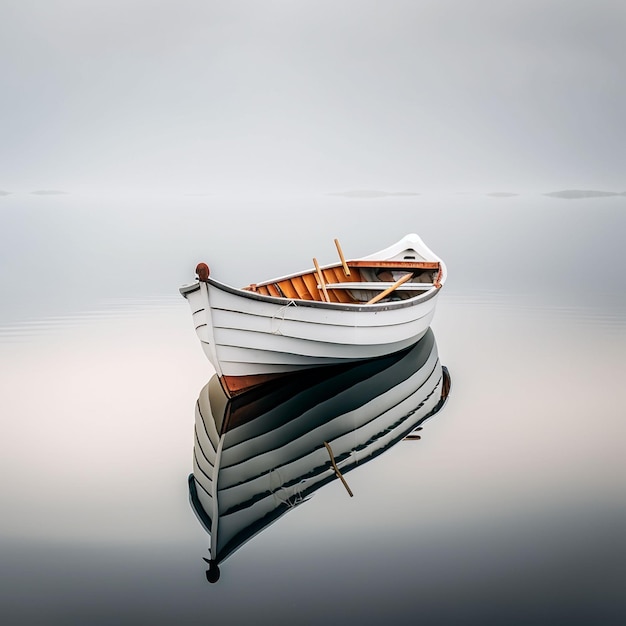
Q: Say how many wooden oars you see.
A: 3